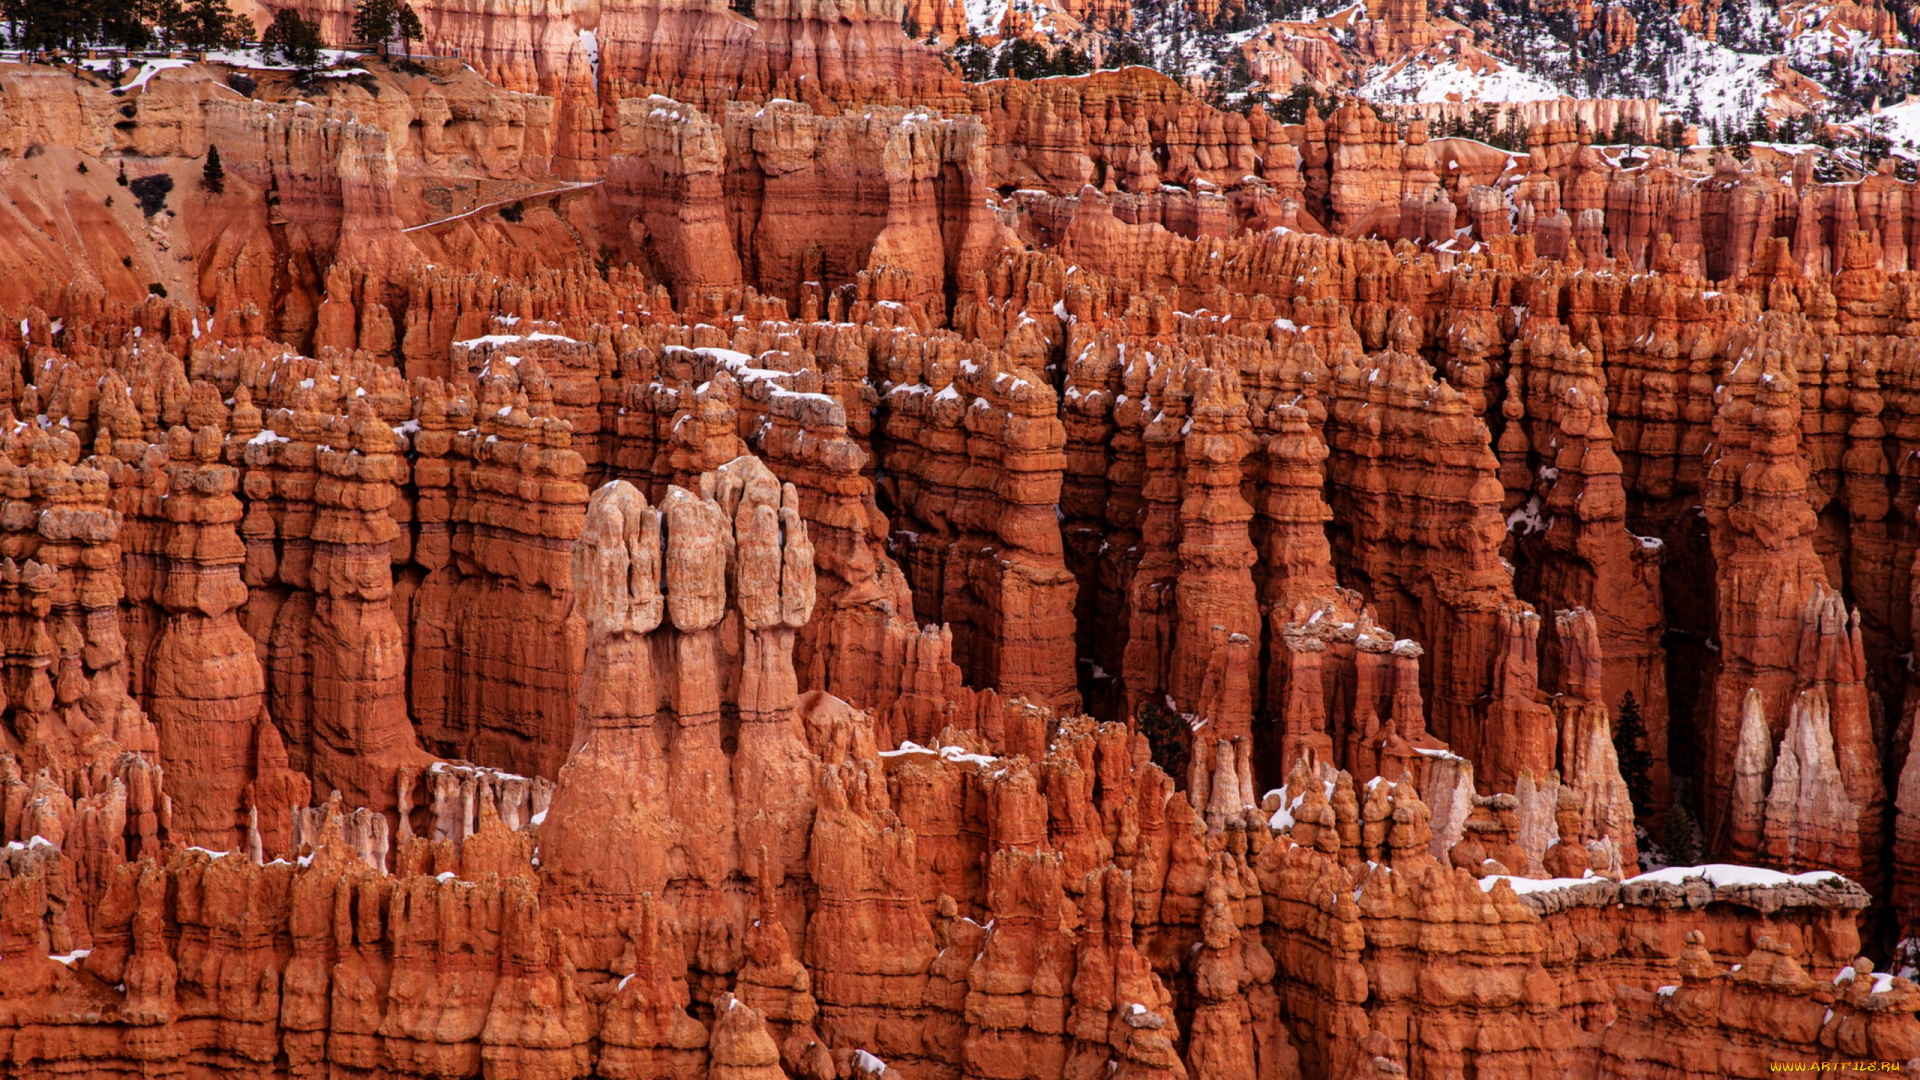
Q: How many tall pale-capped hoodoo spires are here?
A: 3